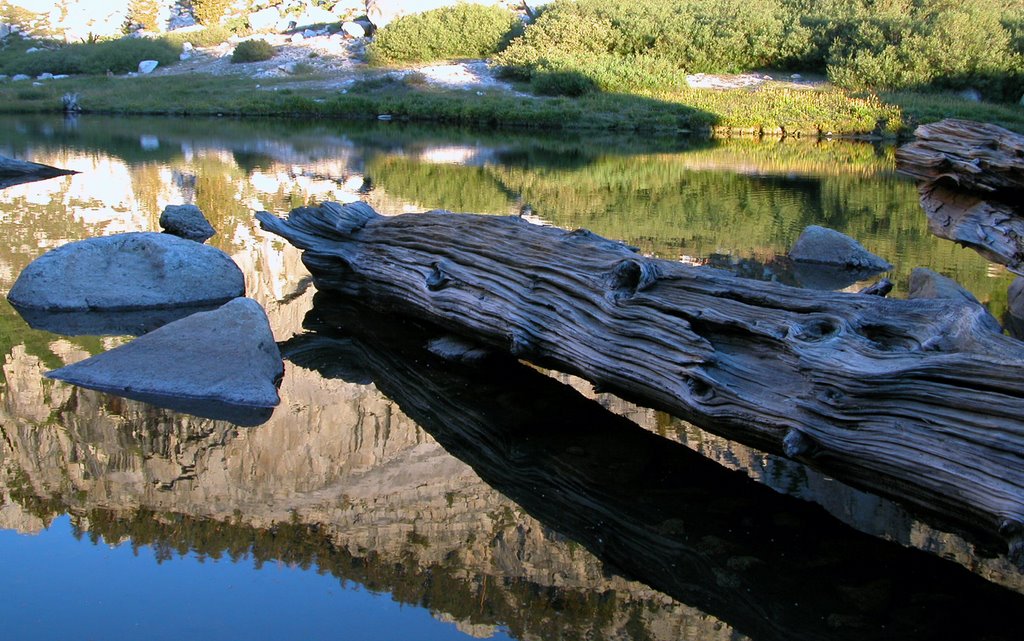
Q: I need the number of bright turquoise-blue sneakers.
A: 0